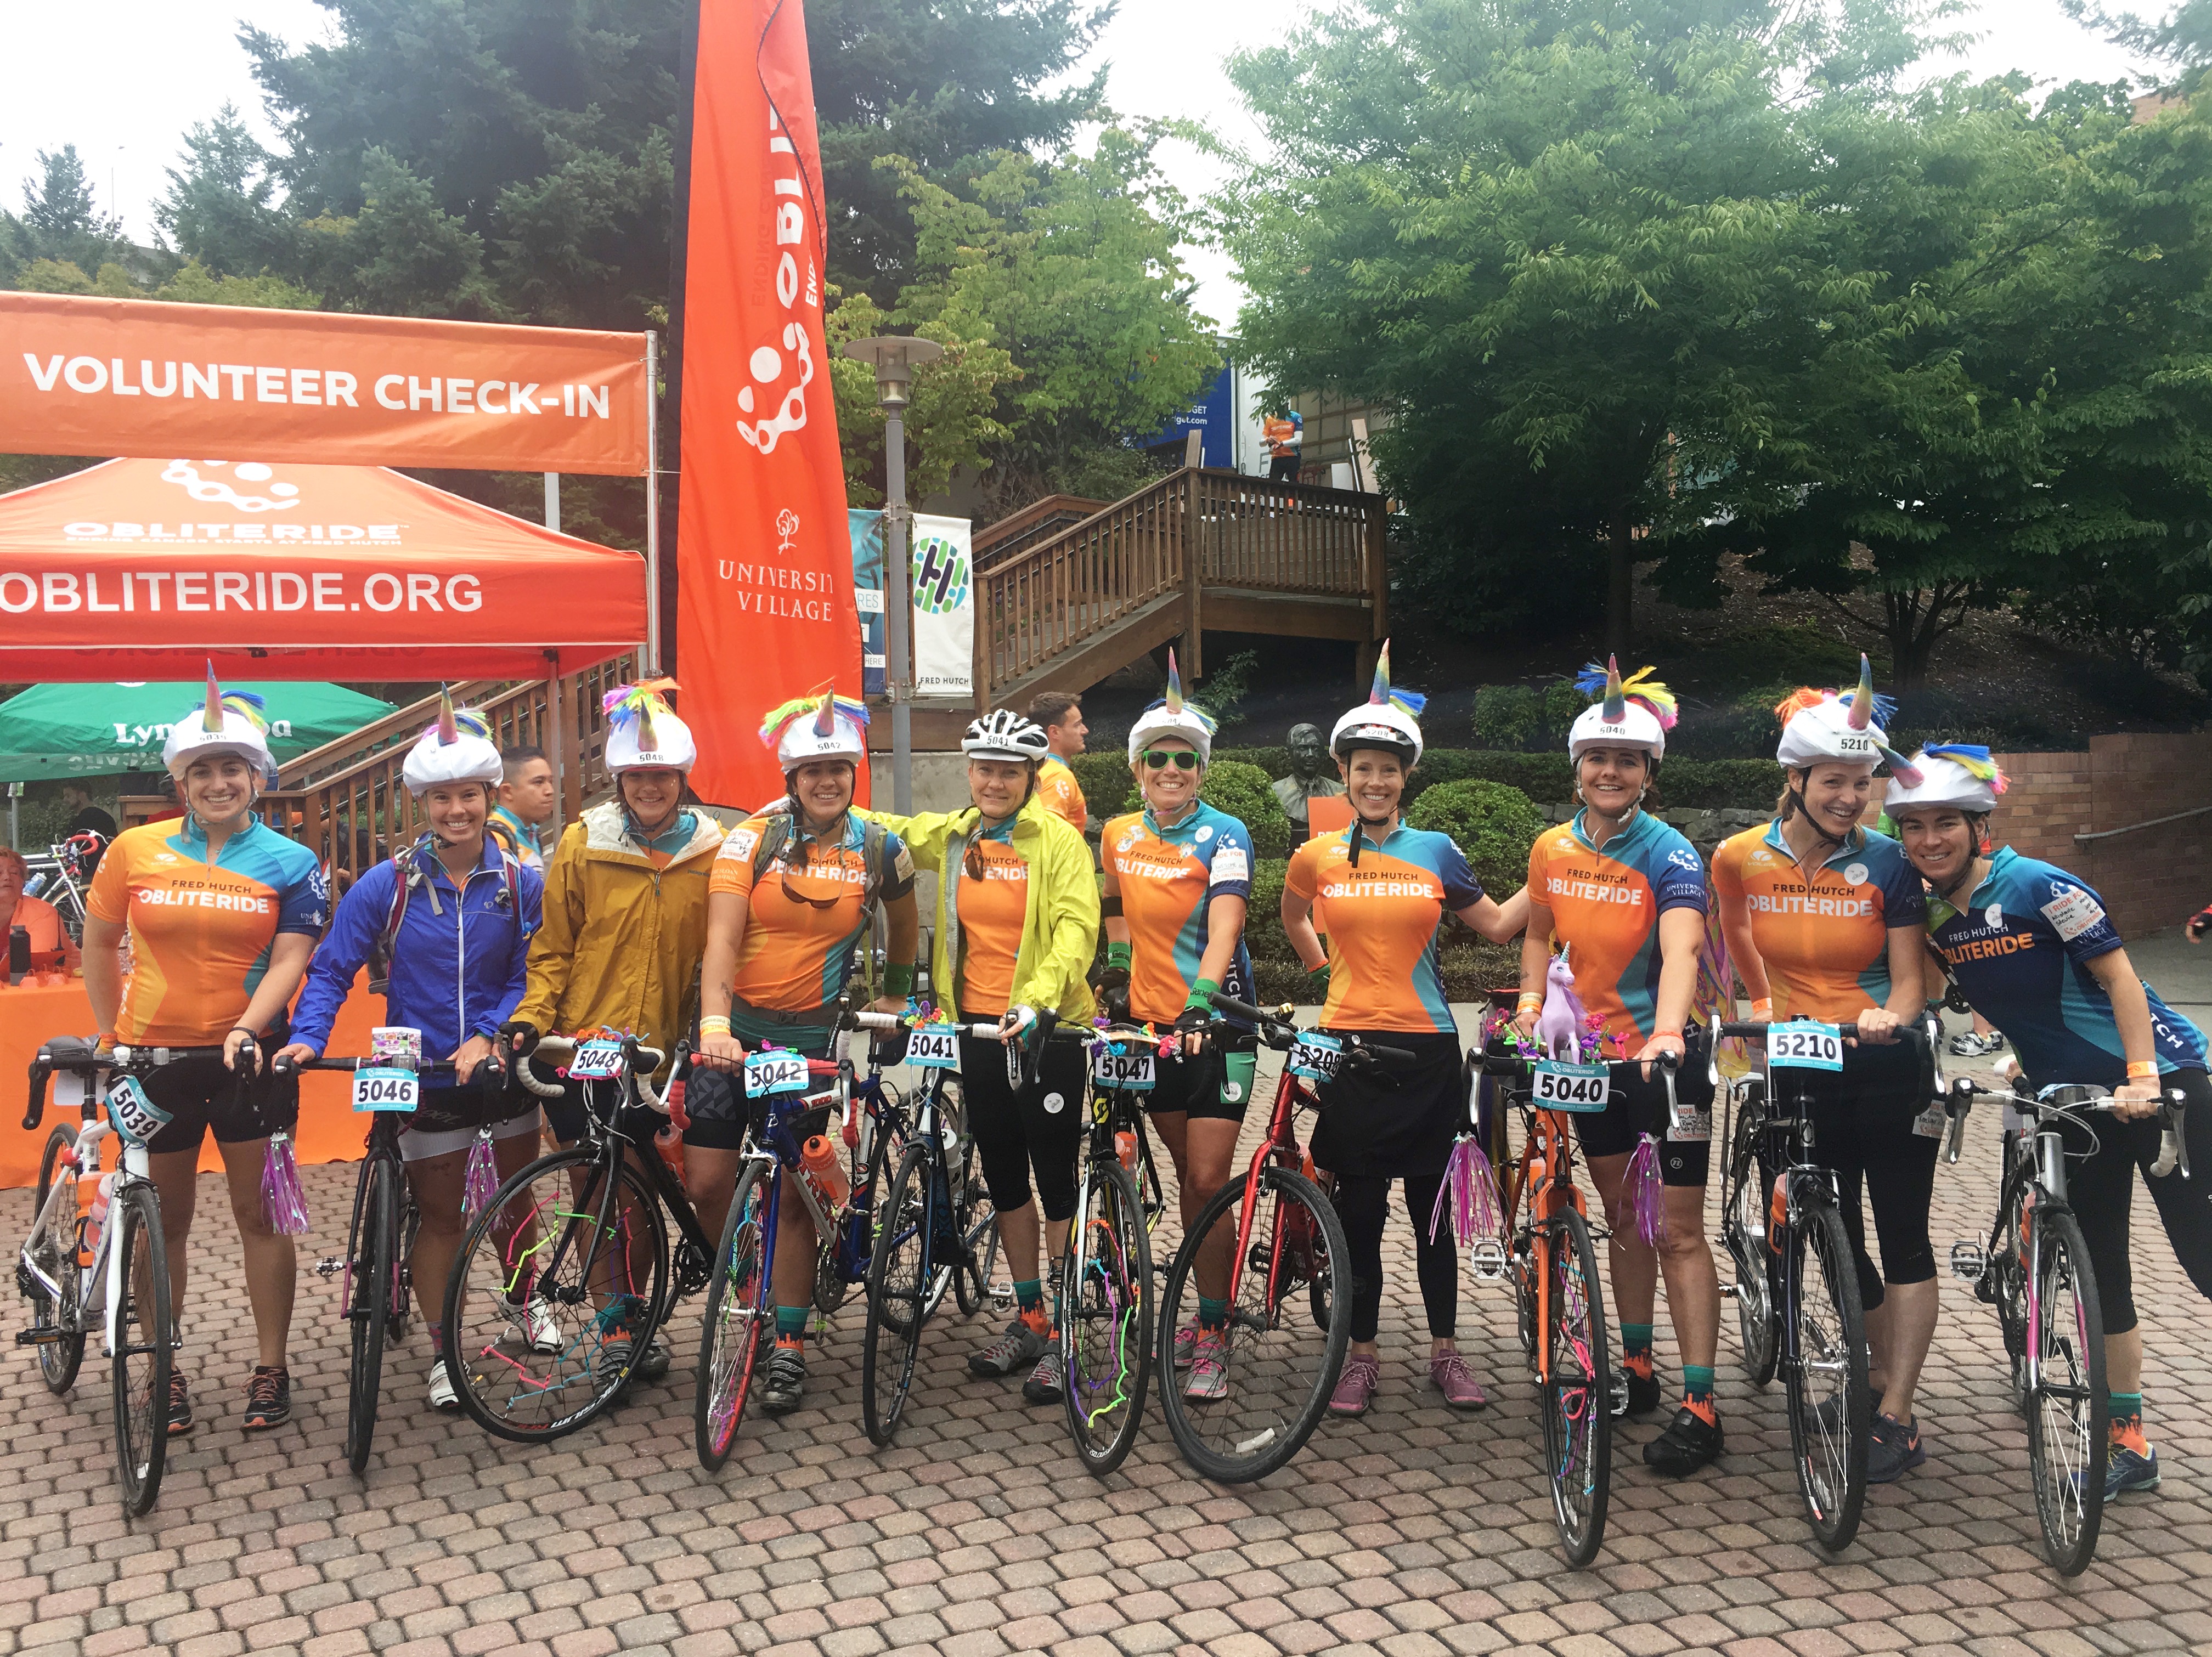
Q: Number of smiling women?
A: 10